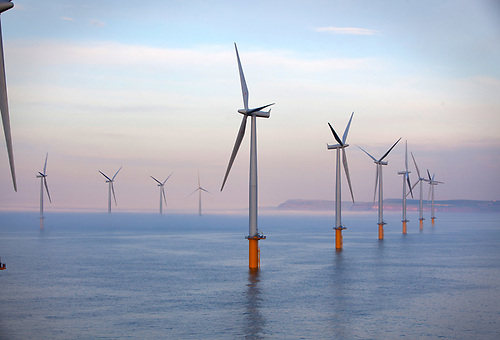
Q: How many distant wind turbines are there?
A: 4